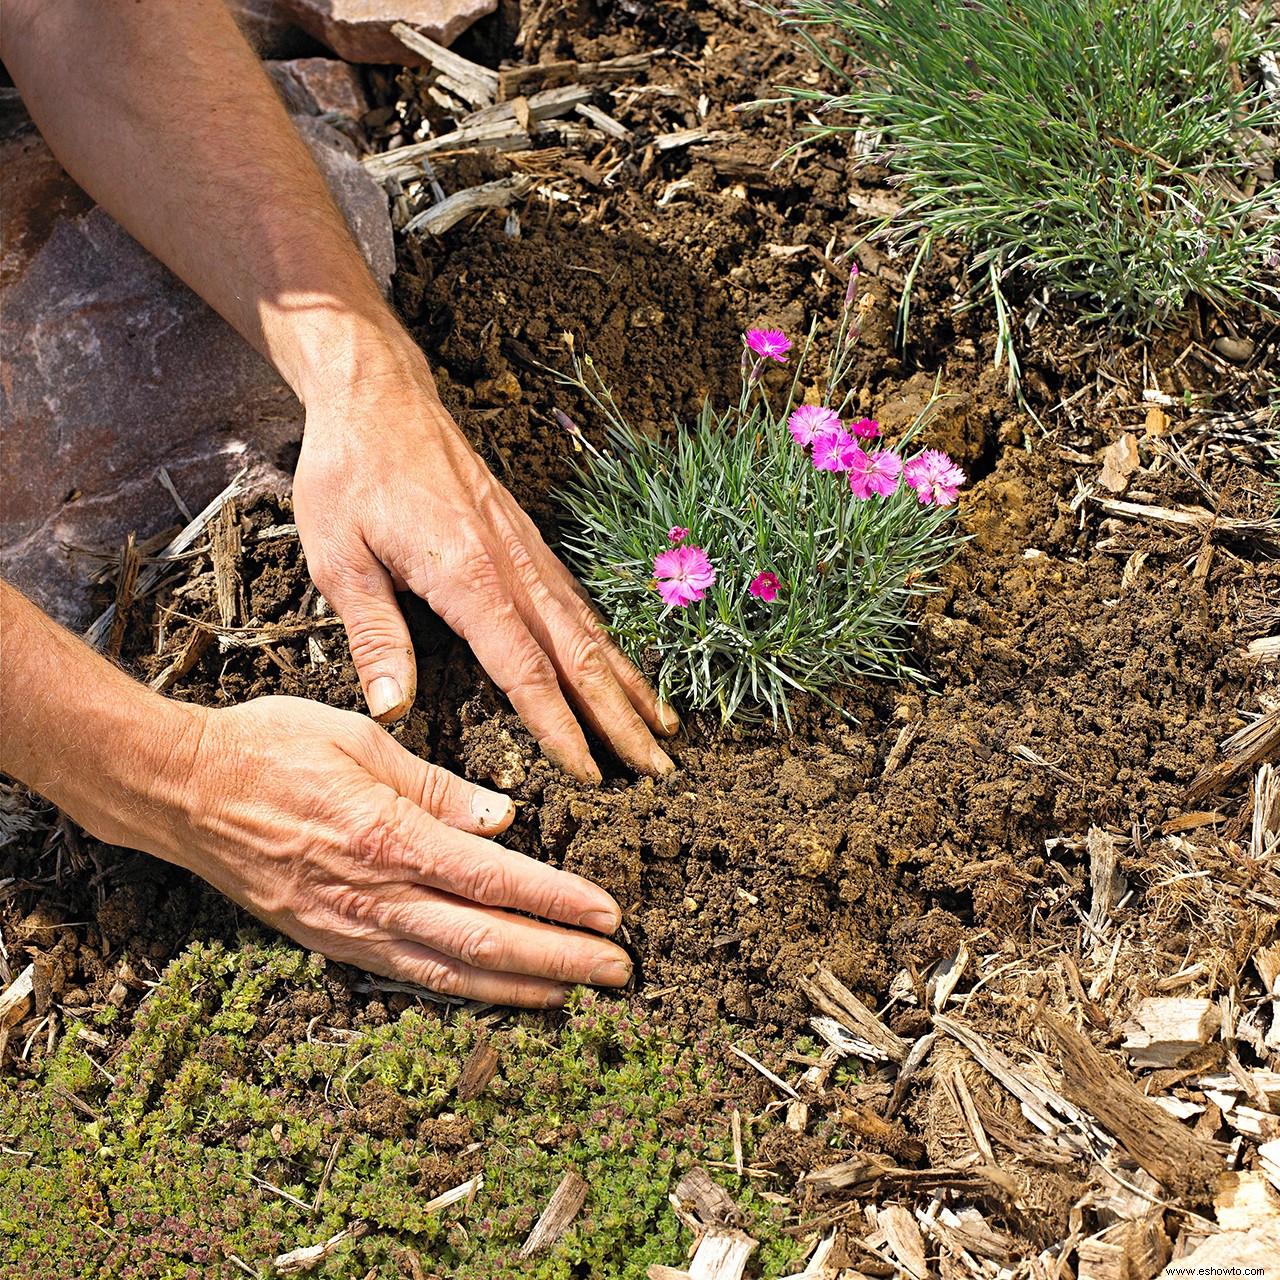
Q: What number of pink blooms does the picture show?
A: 9